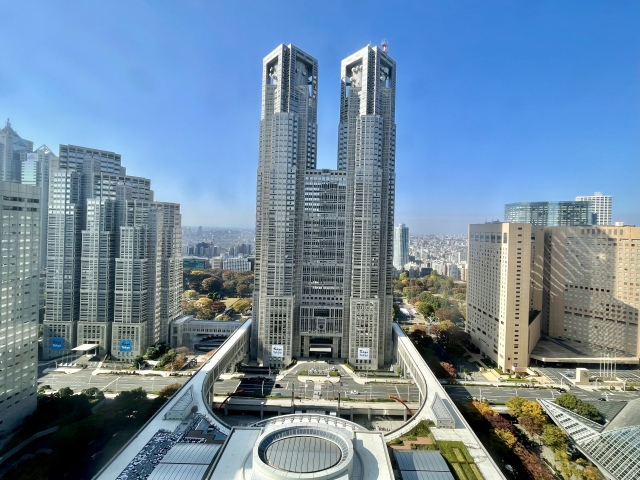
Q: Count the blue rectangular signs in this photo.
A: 2